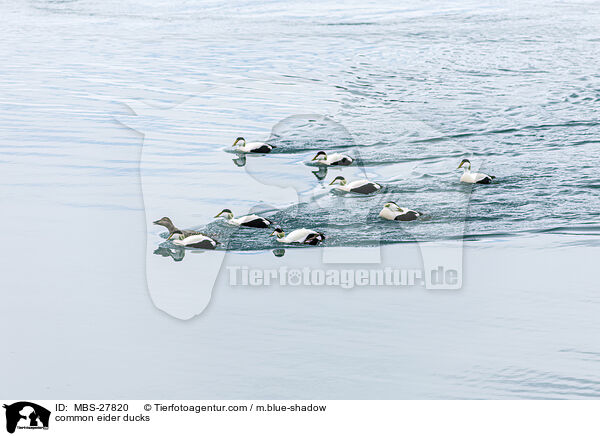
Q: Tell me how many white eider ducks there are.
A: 8